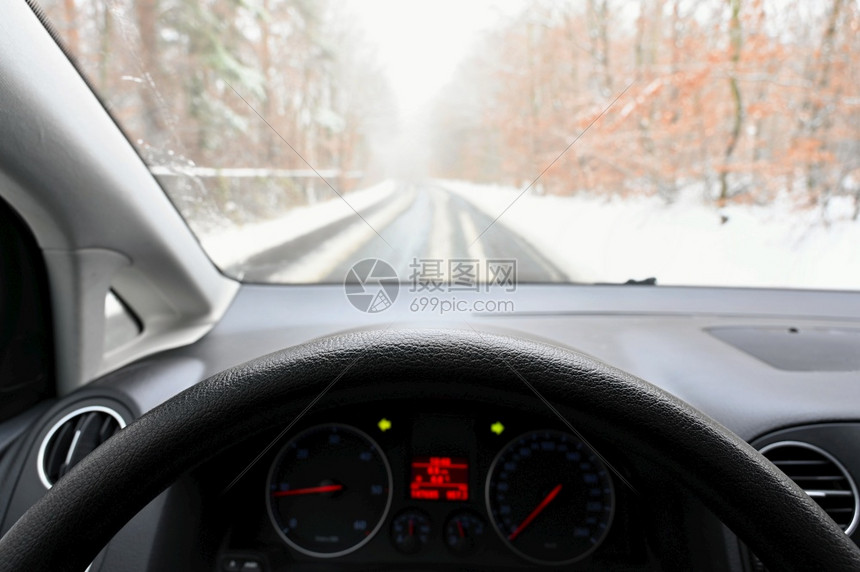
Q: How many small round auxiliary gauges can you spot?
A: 2